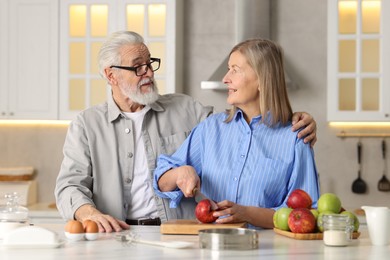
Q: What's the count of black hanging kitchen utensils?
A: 2